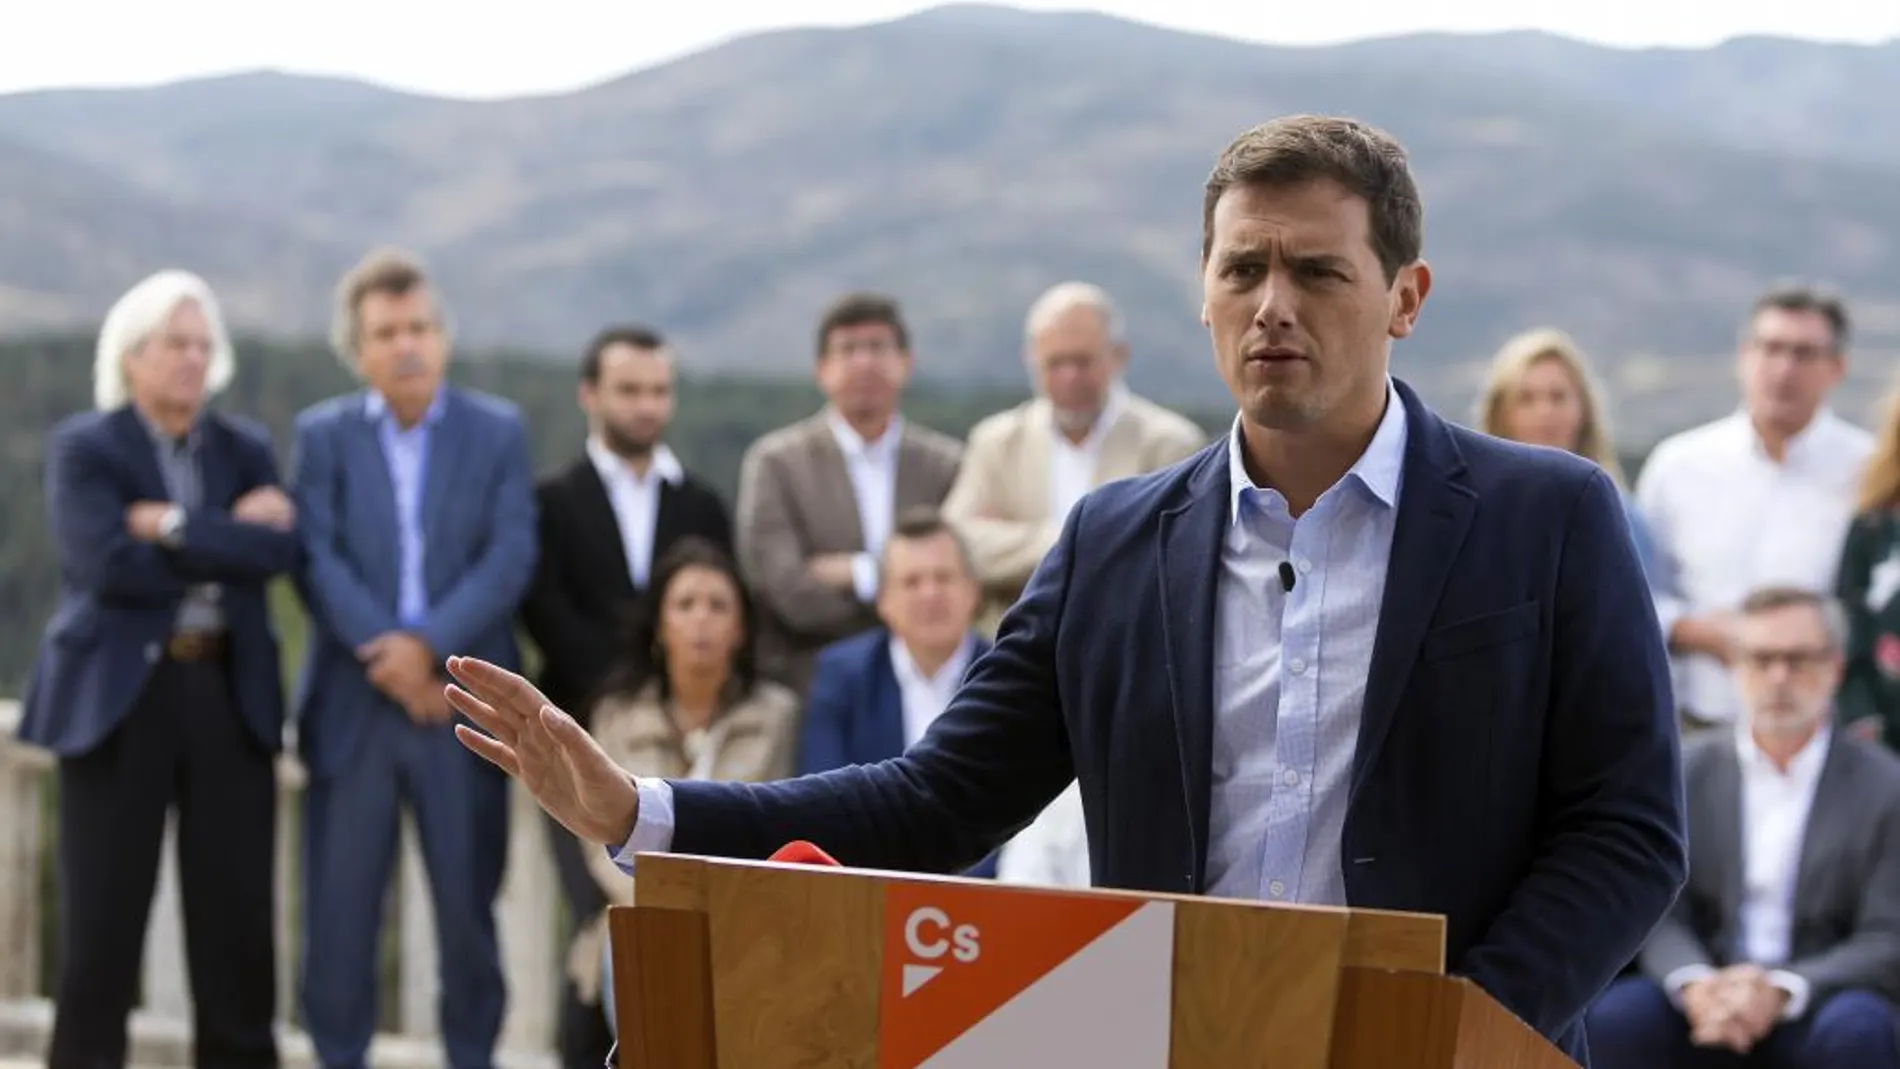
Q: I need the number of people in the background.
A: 11